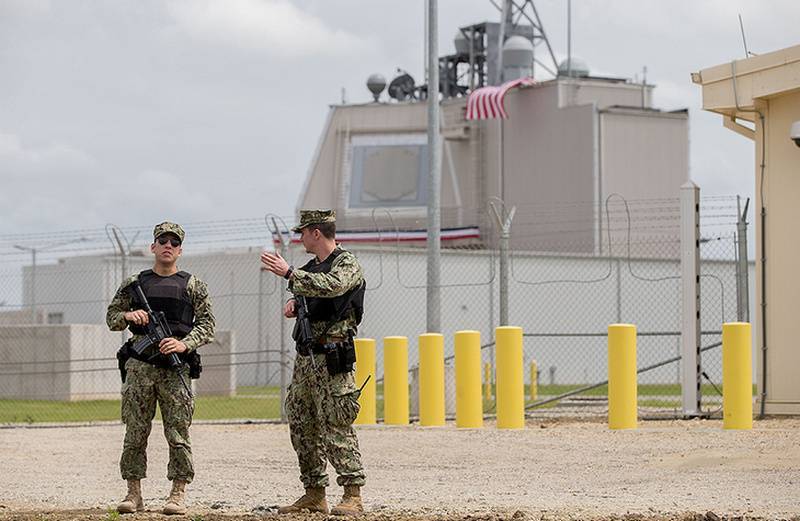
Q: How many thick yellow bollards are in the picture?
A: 7